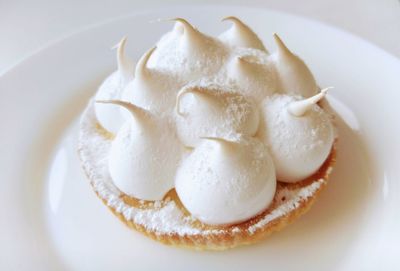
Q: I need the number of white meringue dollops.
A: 10